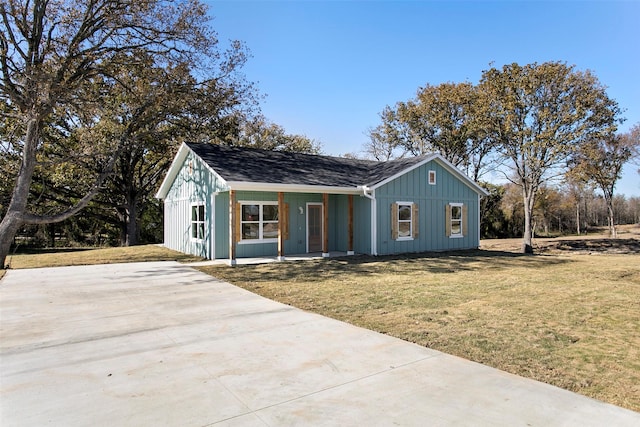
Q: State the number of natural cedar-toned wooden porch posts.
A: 4